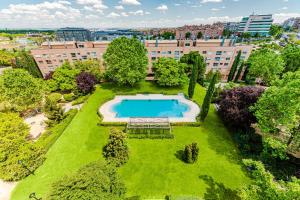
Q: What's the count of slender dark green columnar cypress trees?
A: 4